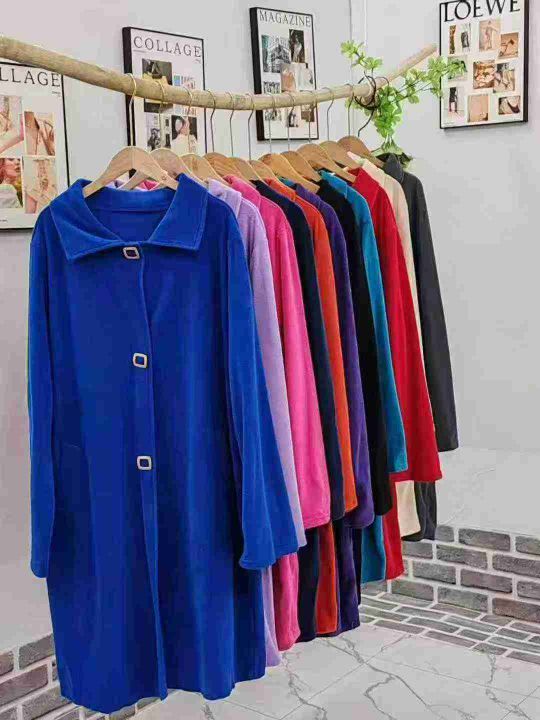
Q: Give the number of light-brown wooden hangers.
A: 11